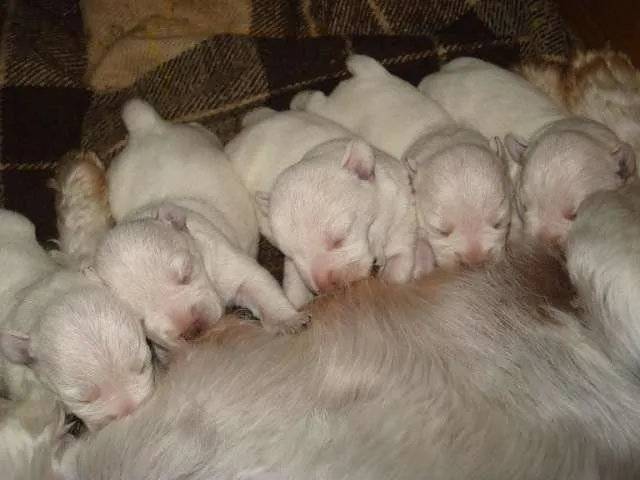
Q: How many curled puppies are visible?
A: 5